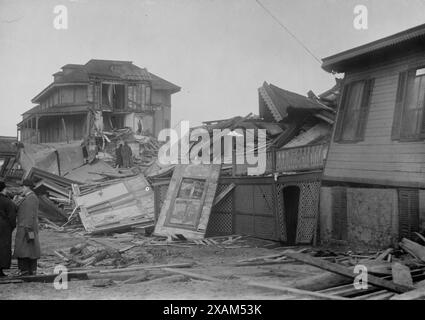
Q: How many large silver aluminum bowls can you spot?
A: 0